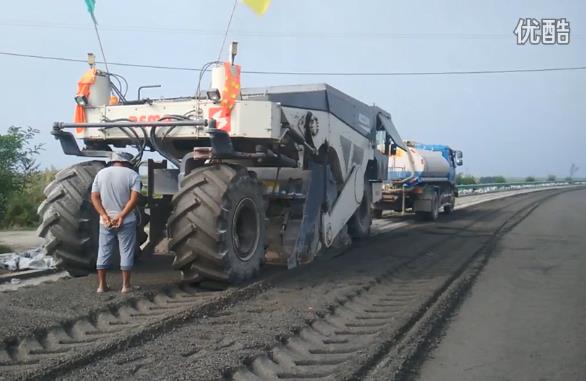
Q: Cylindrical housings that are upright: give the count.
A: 2